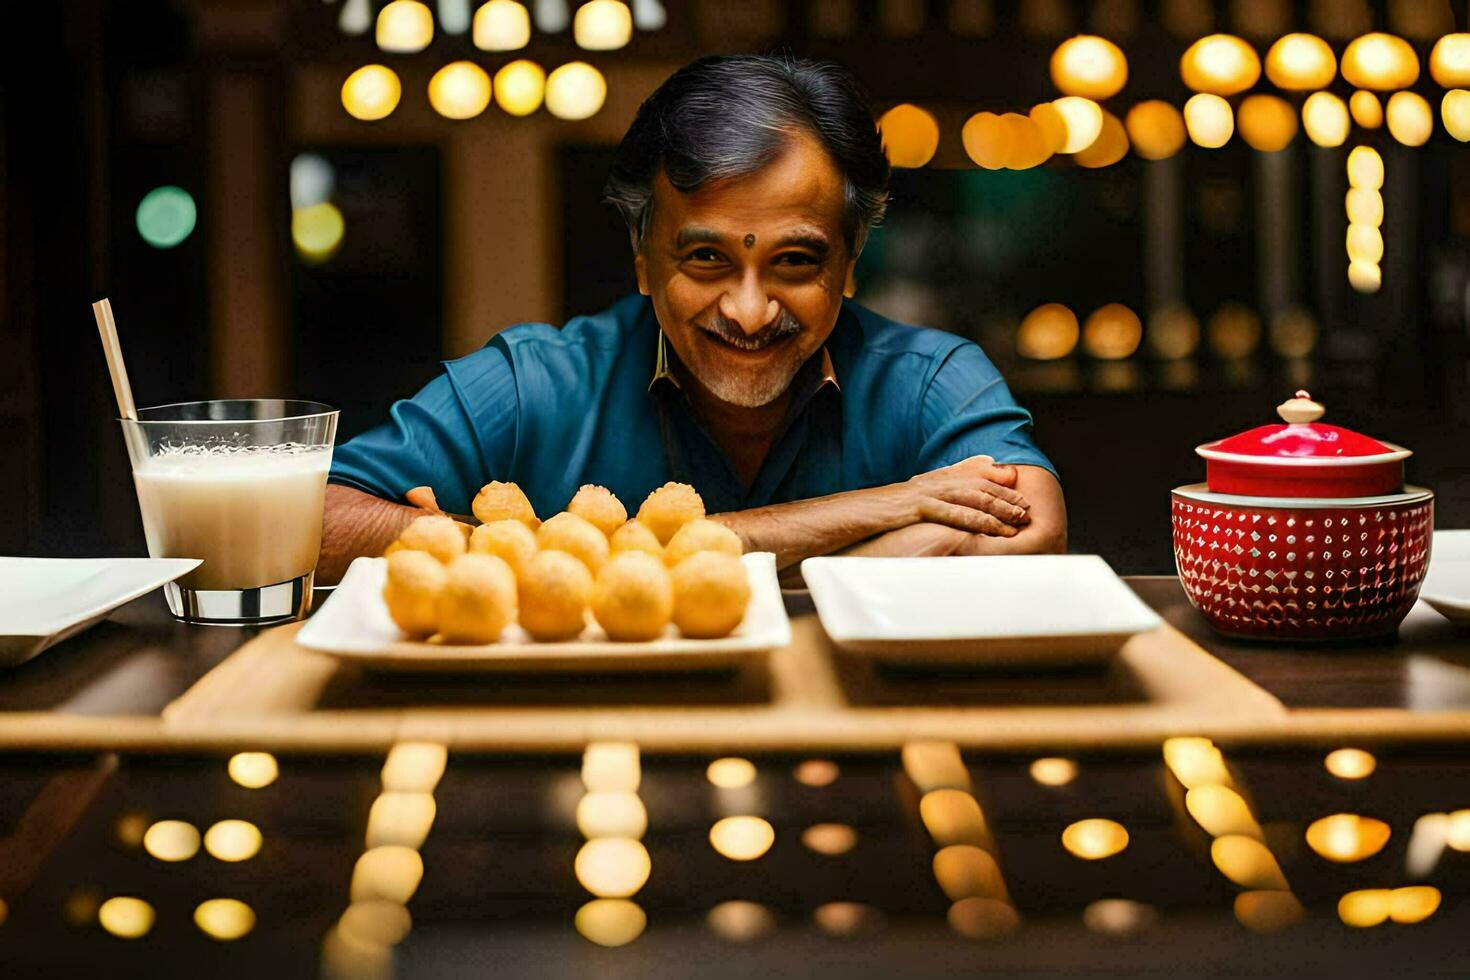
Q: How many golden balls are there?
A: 13